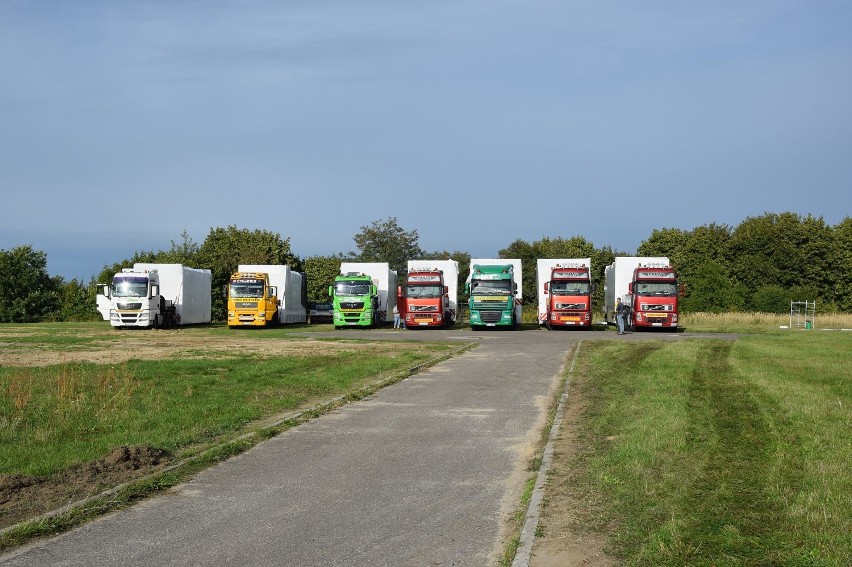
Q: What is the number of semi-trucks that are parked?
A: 7